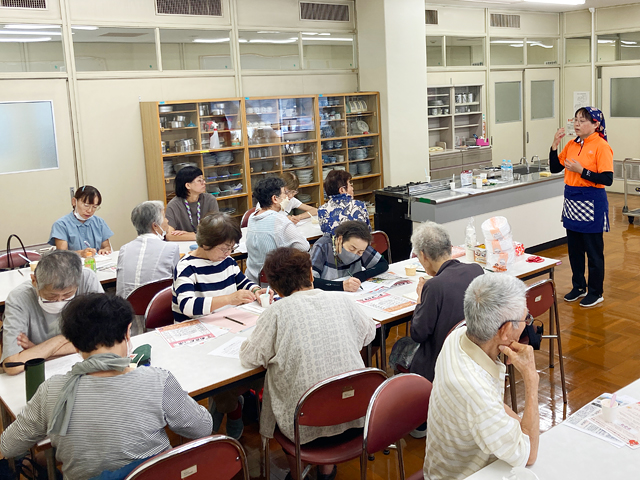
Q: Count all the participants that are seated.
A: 13